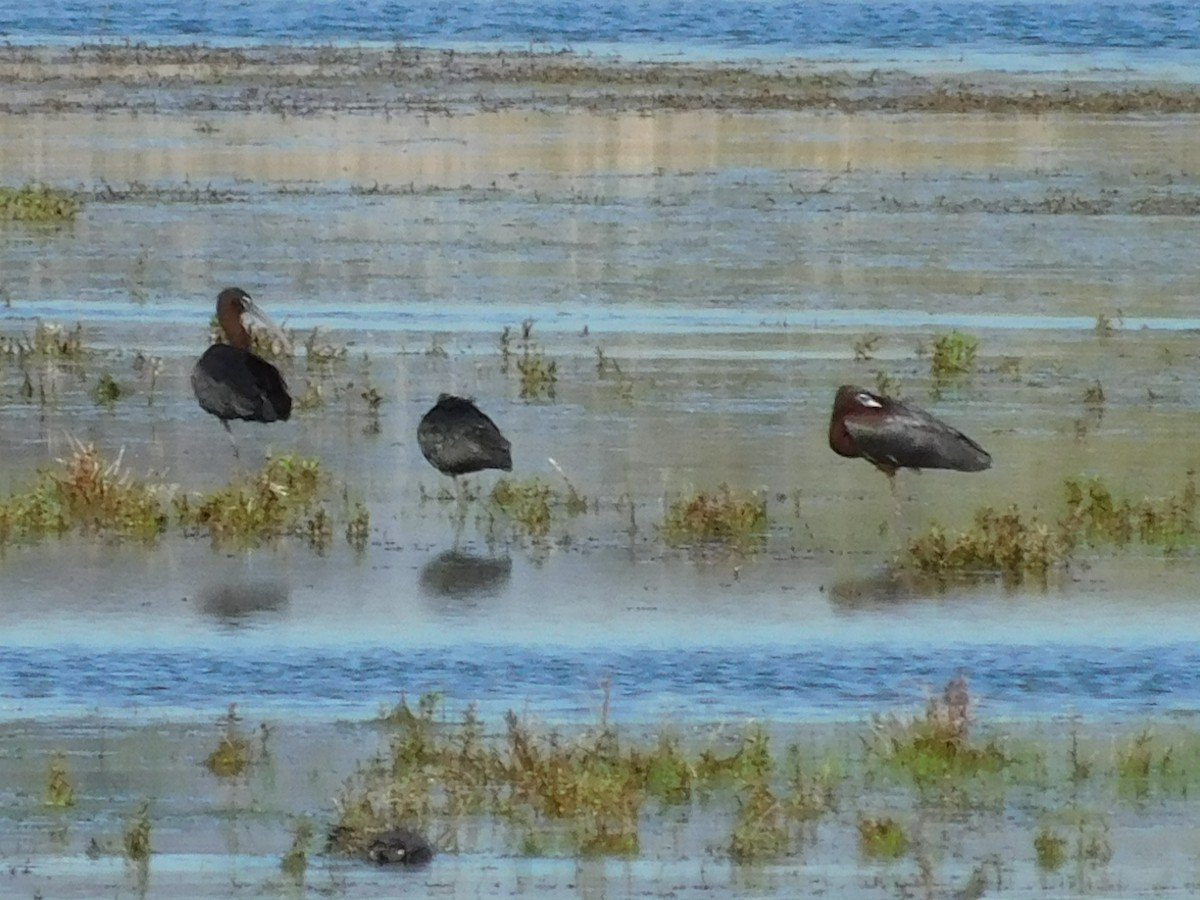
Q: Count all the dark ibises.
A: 3